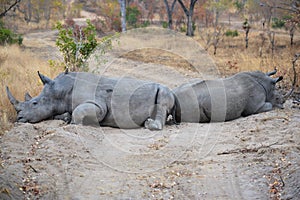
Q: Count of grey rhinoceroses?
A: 2